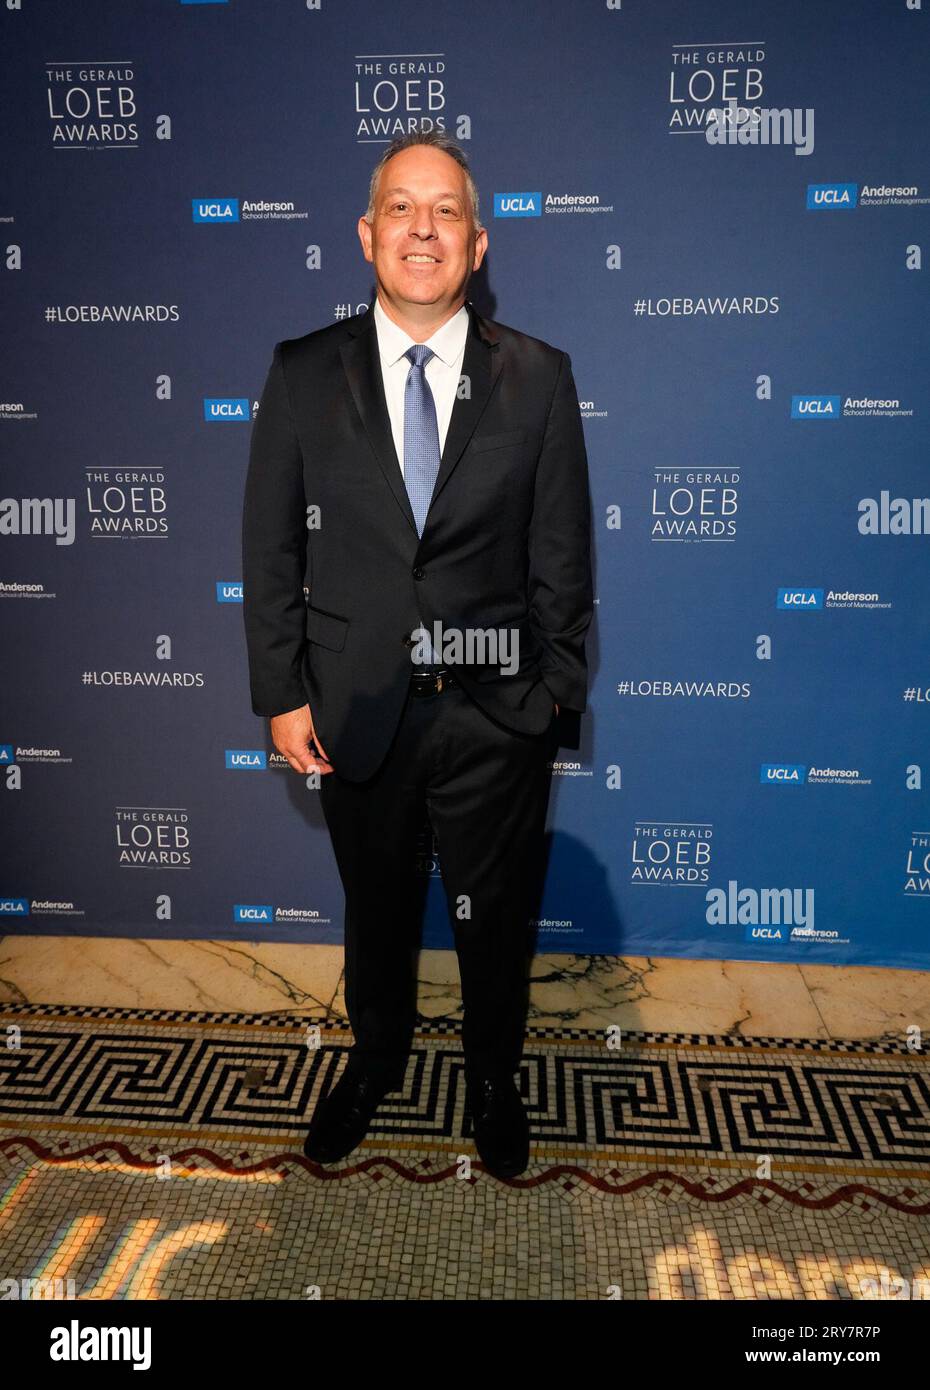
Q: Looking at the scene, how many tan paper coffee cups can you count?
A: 0